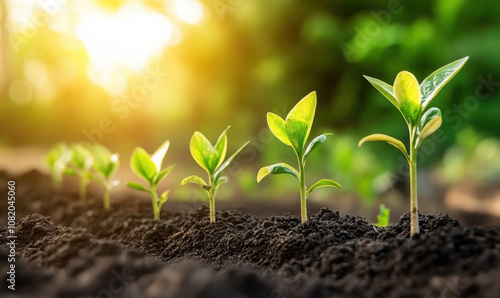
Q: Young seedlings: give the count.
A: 7